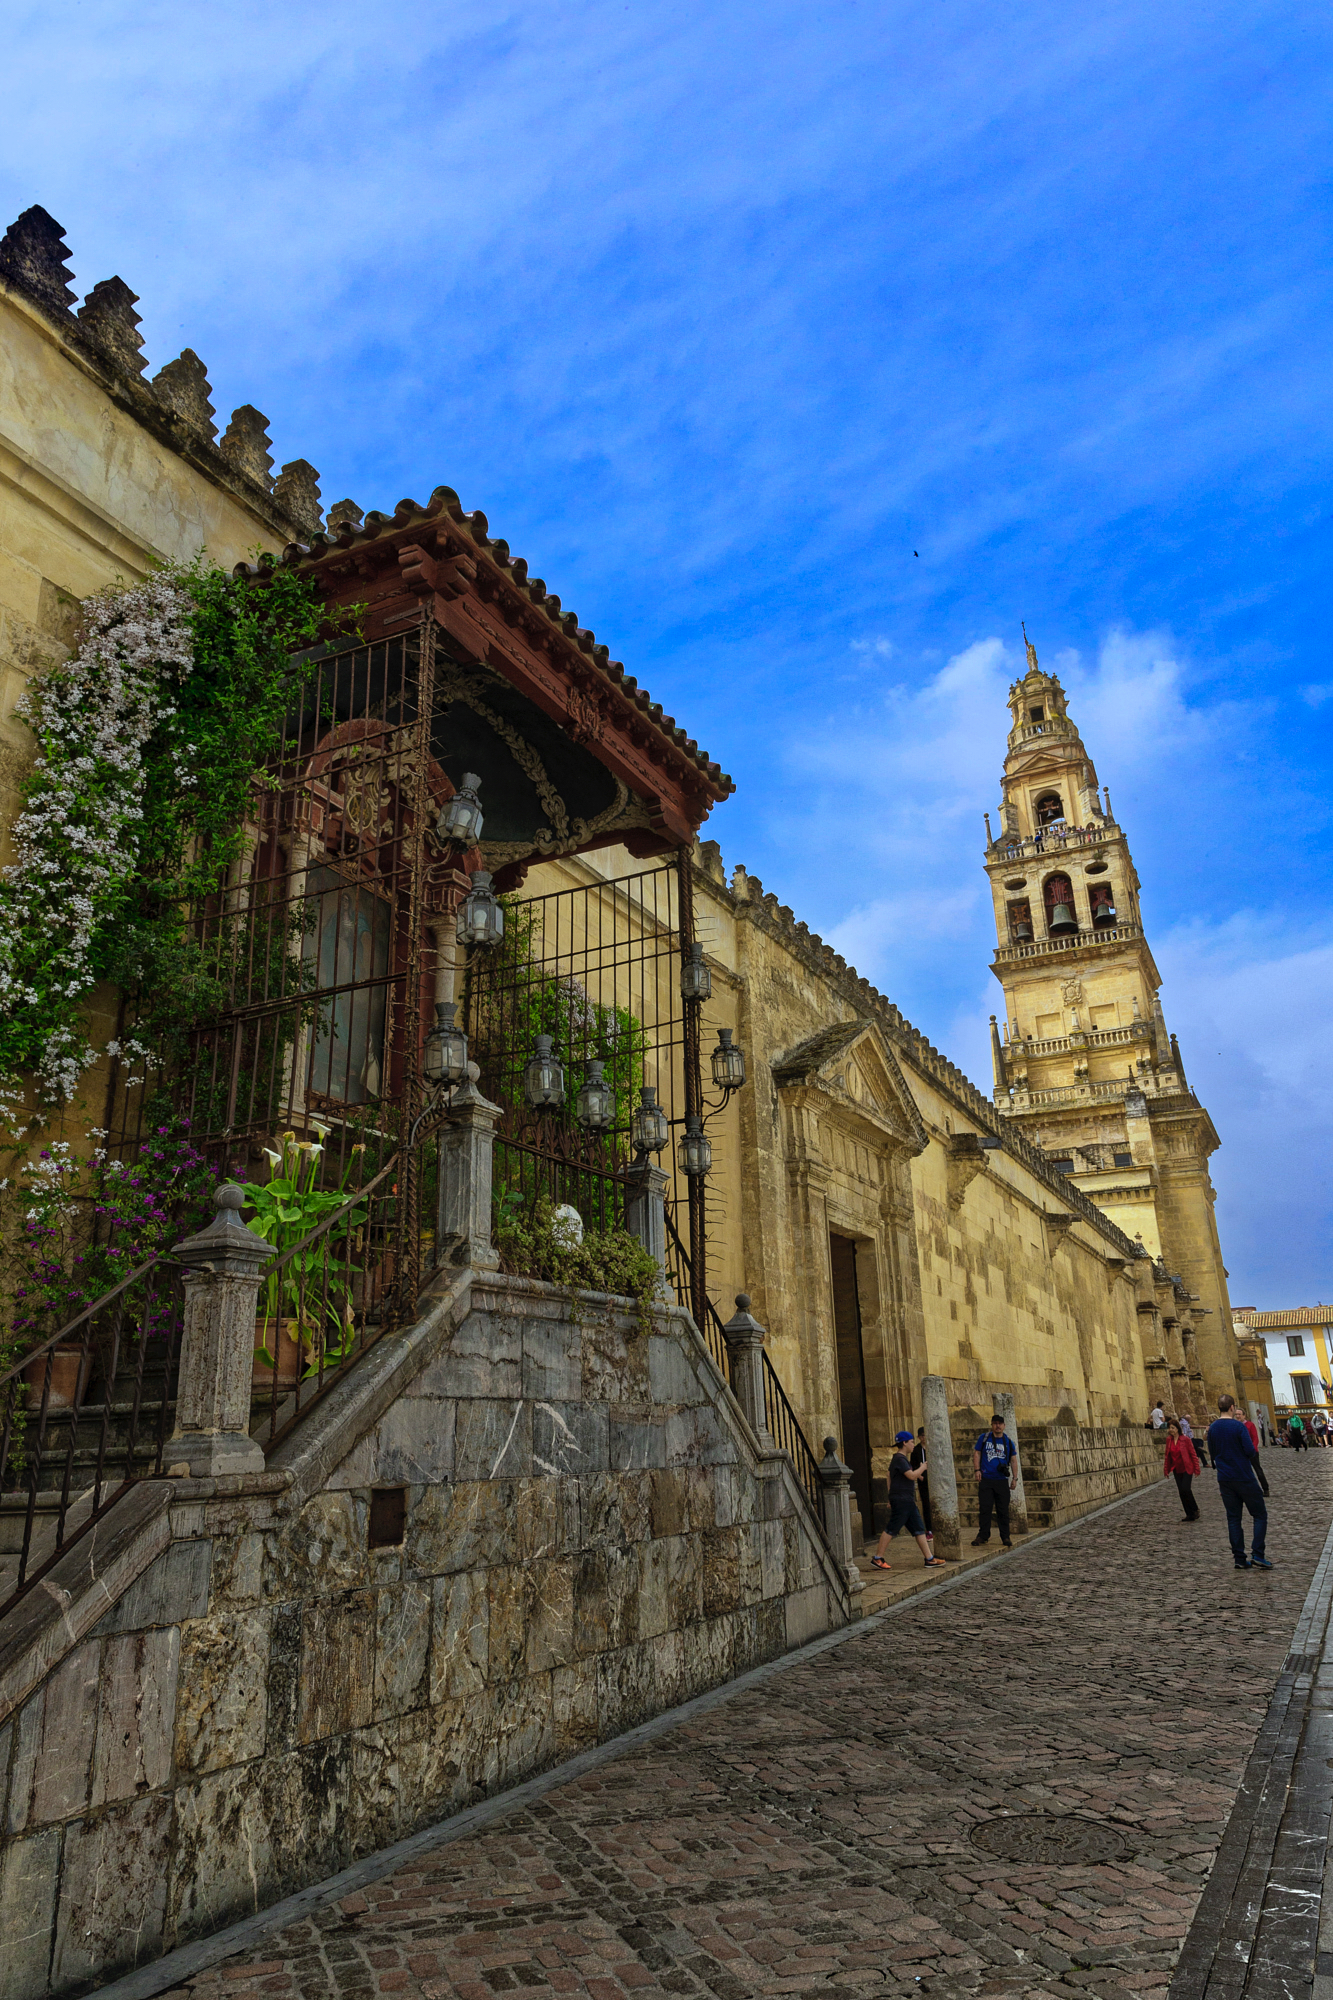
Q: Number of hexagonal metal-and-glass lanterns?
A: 9